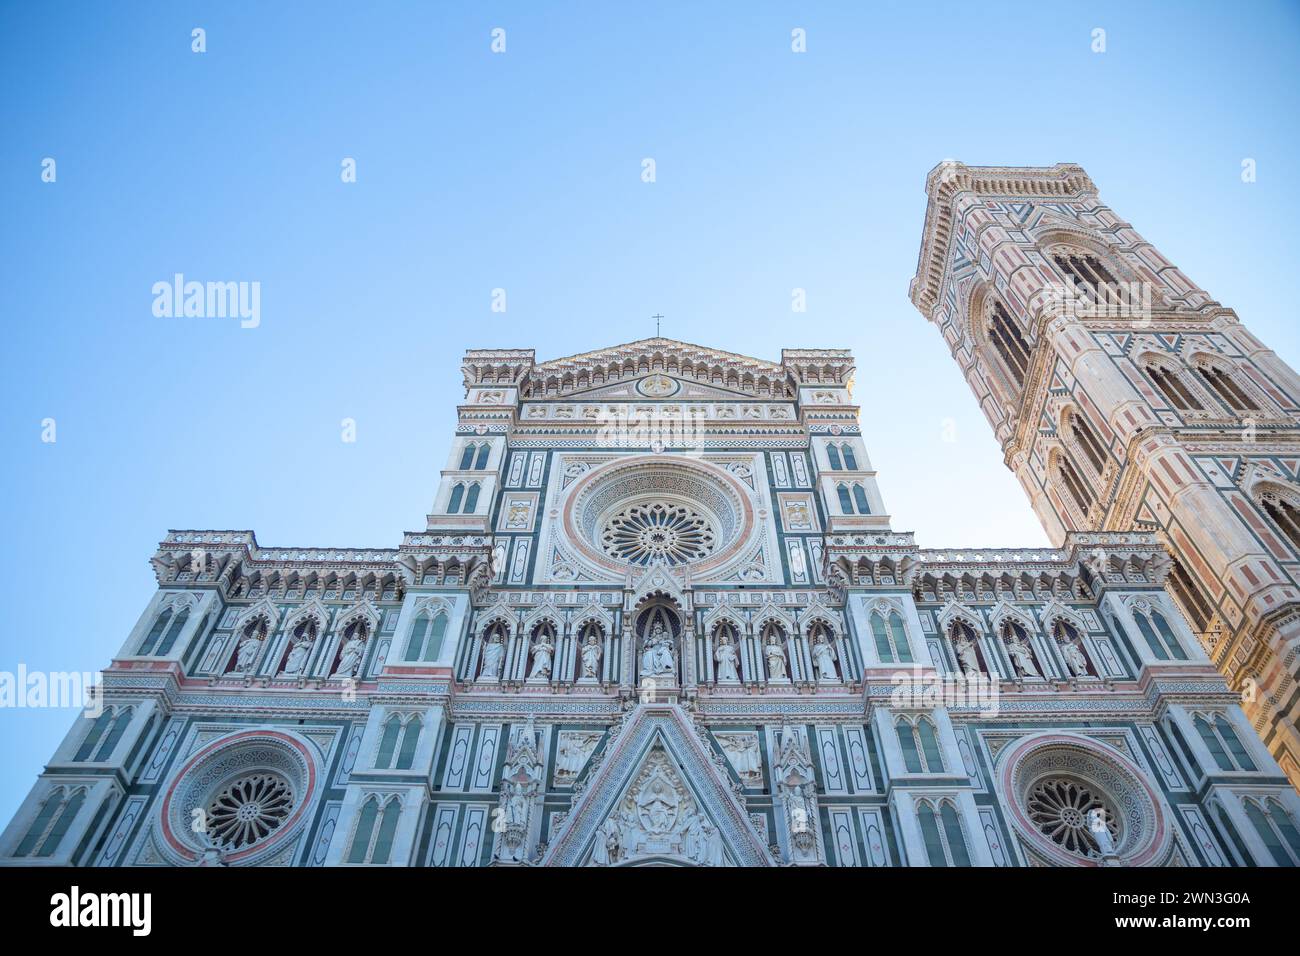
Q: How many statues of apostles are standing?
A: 12